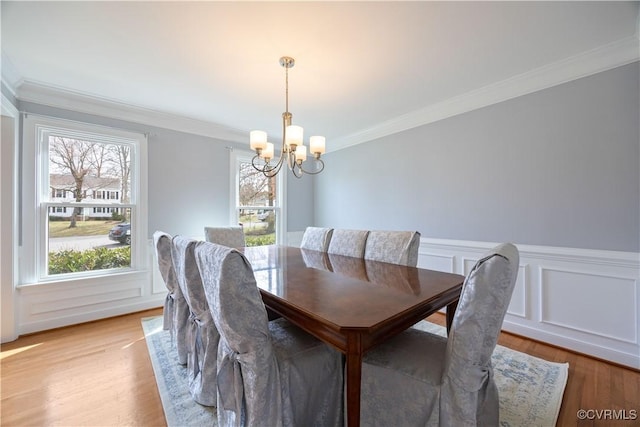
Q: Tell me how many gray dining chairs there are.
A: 8